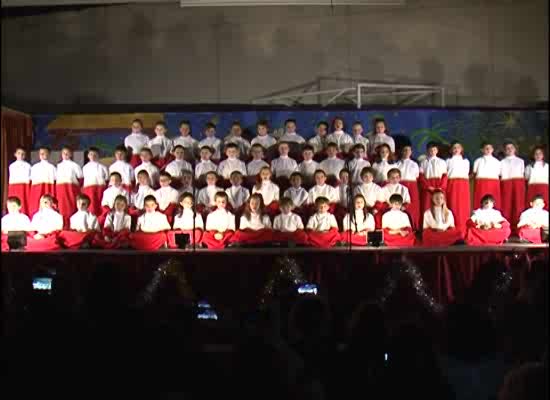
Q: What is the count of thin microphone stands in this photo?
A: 2